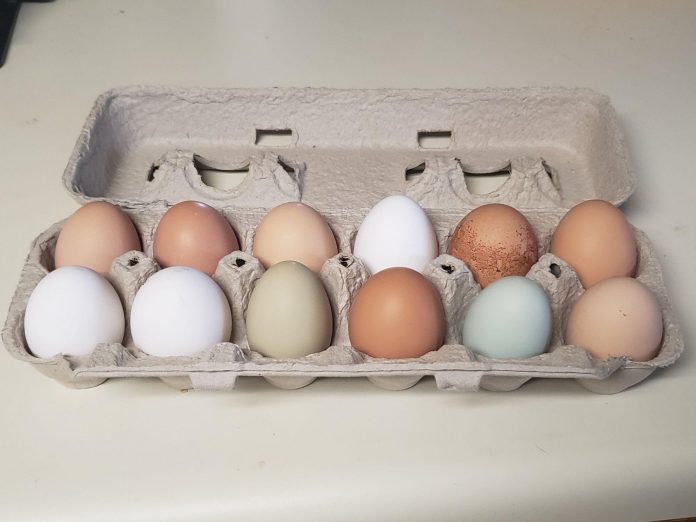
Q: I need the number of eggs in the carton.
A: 12